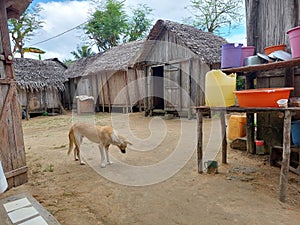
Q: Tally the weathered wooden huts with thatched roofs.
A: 3